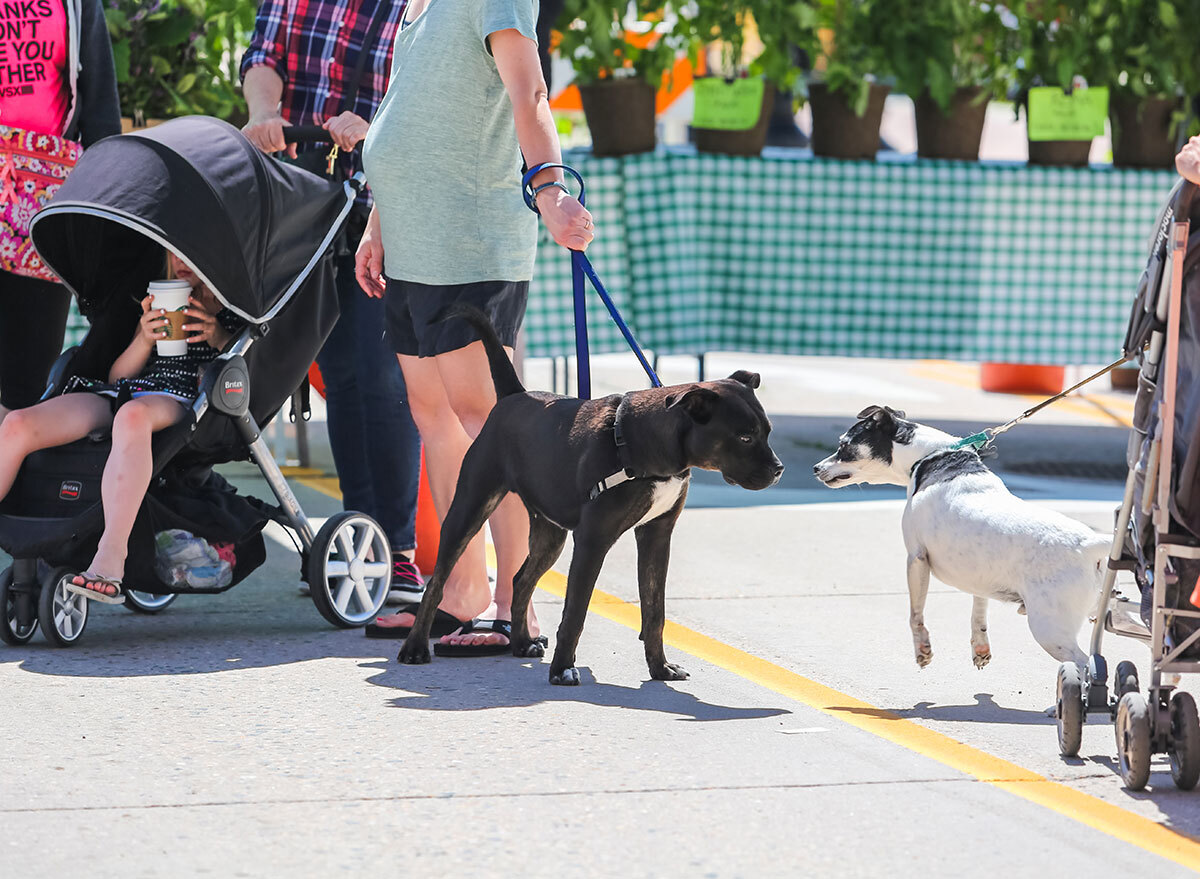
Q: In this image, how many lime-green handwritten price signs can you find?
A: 2